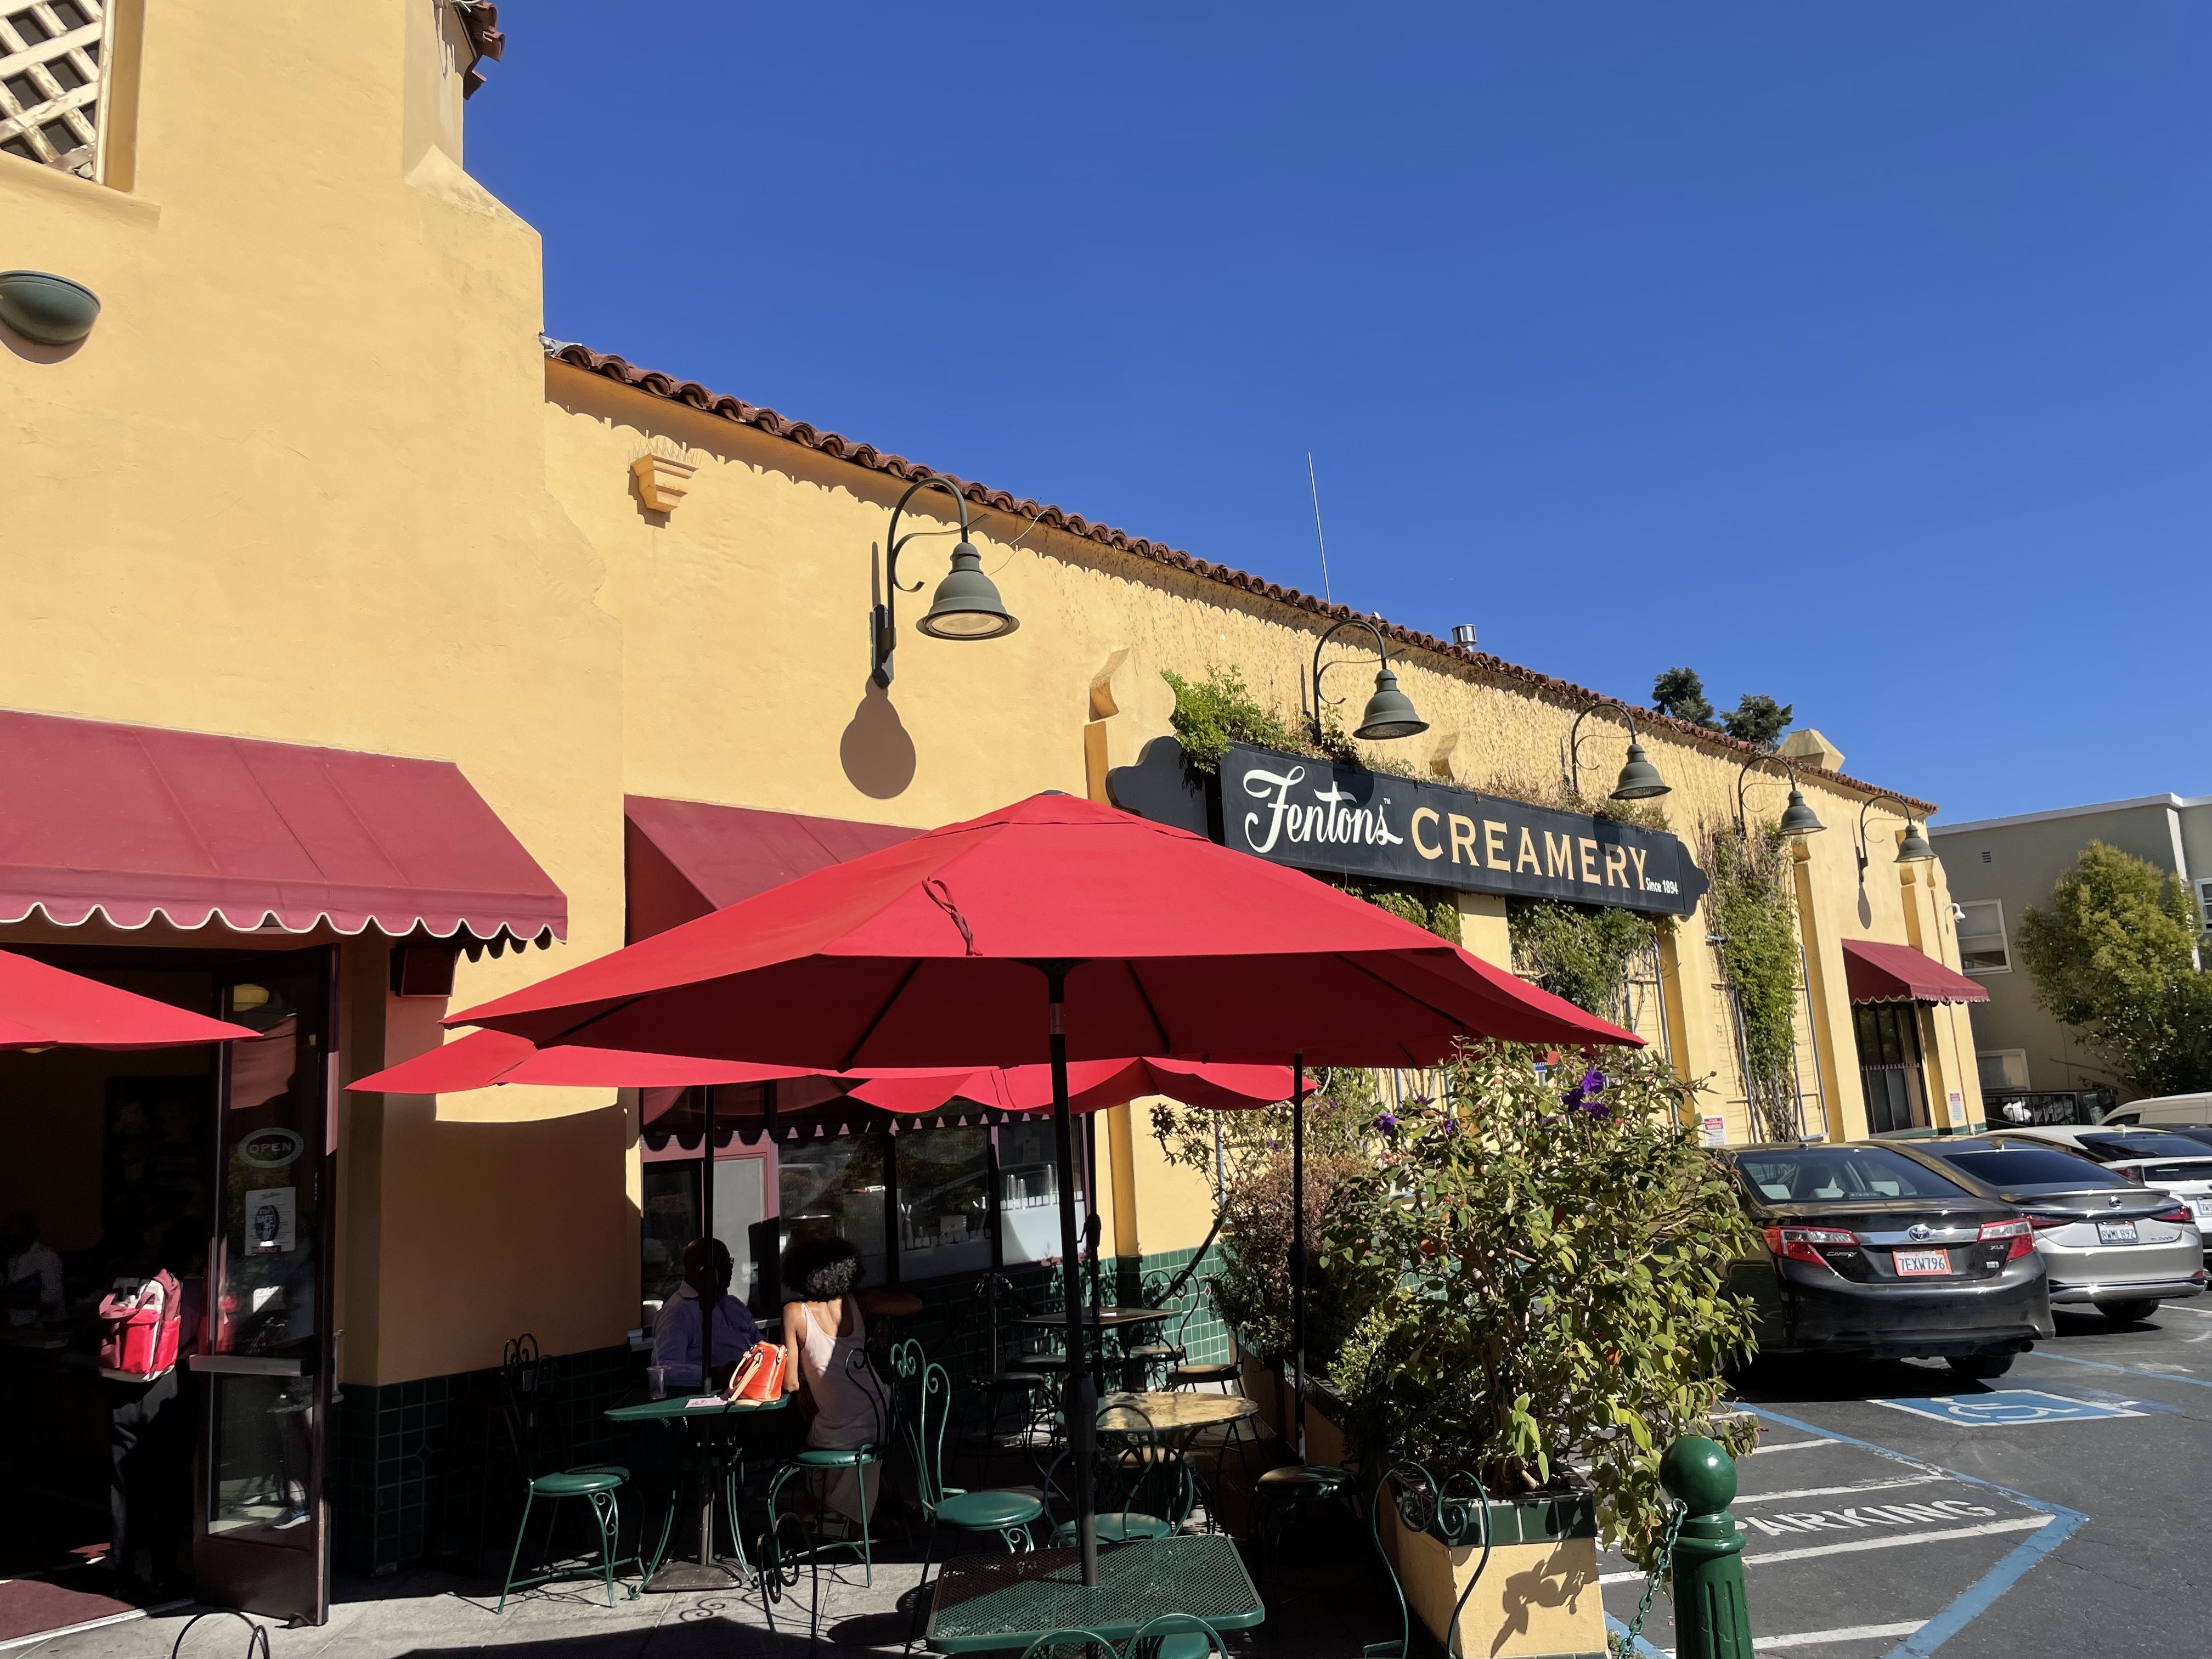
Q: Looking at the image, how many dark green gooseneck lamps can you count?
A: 5